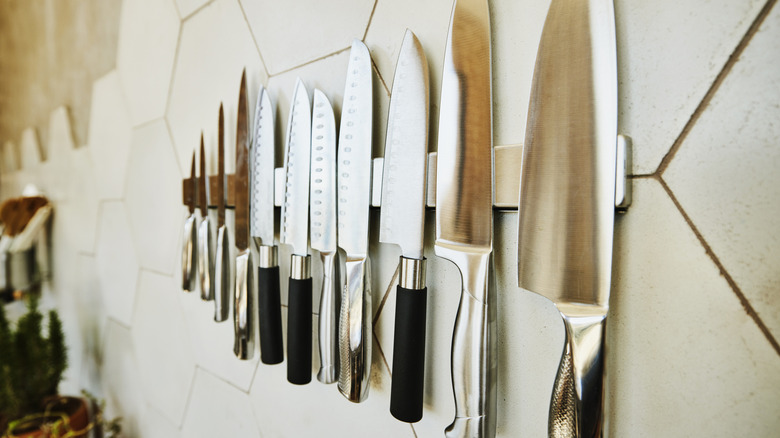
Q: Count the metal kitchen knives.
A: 11